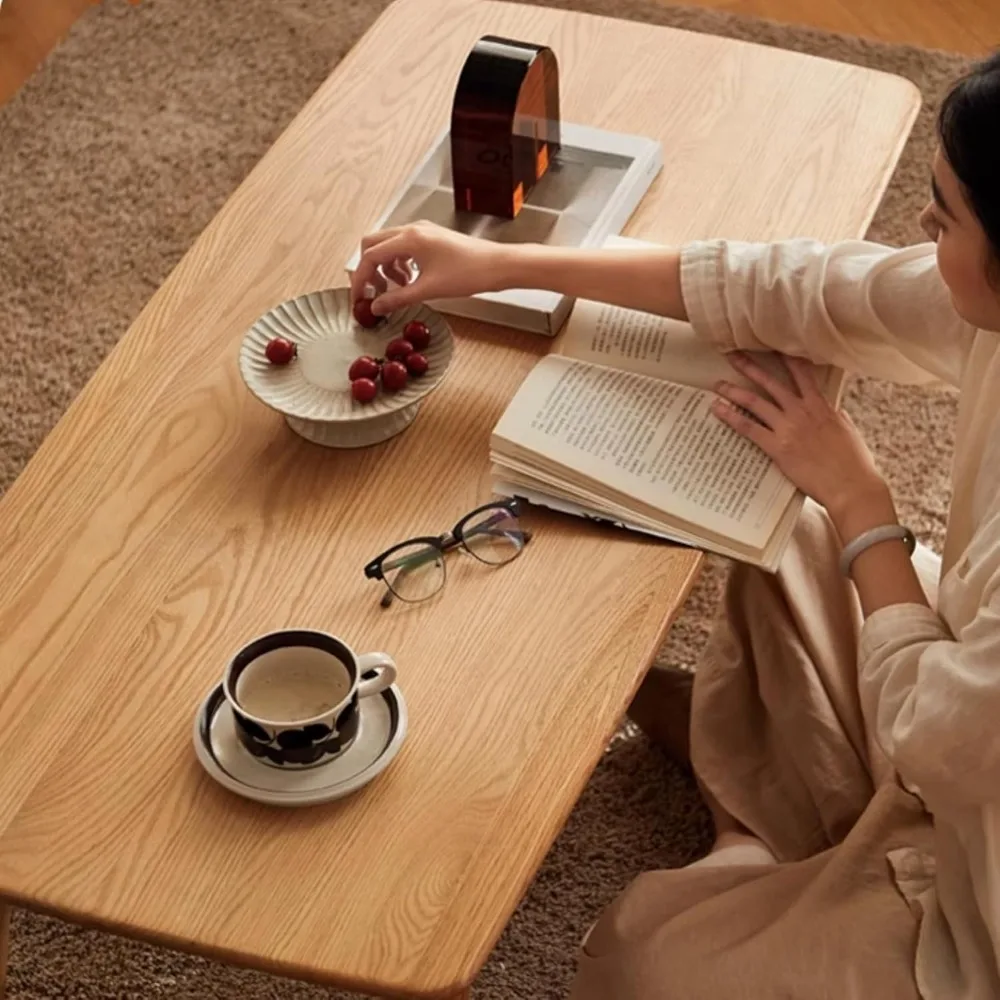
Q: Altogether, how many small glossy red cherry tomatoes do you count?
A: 8